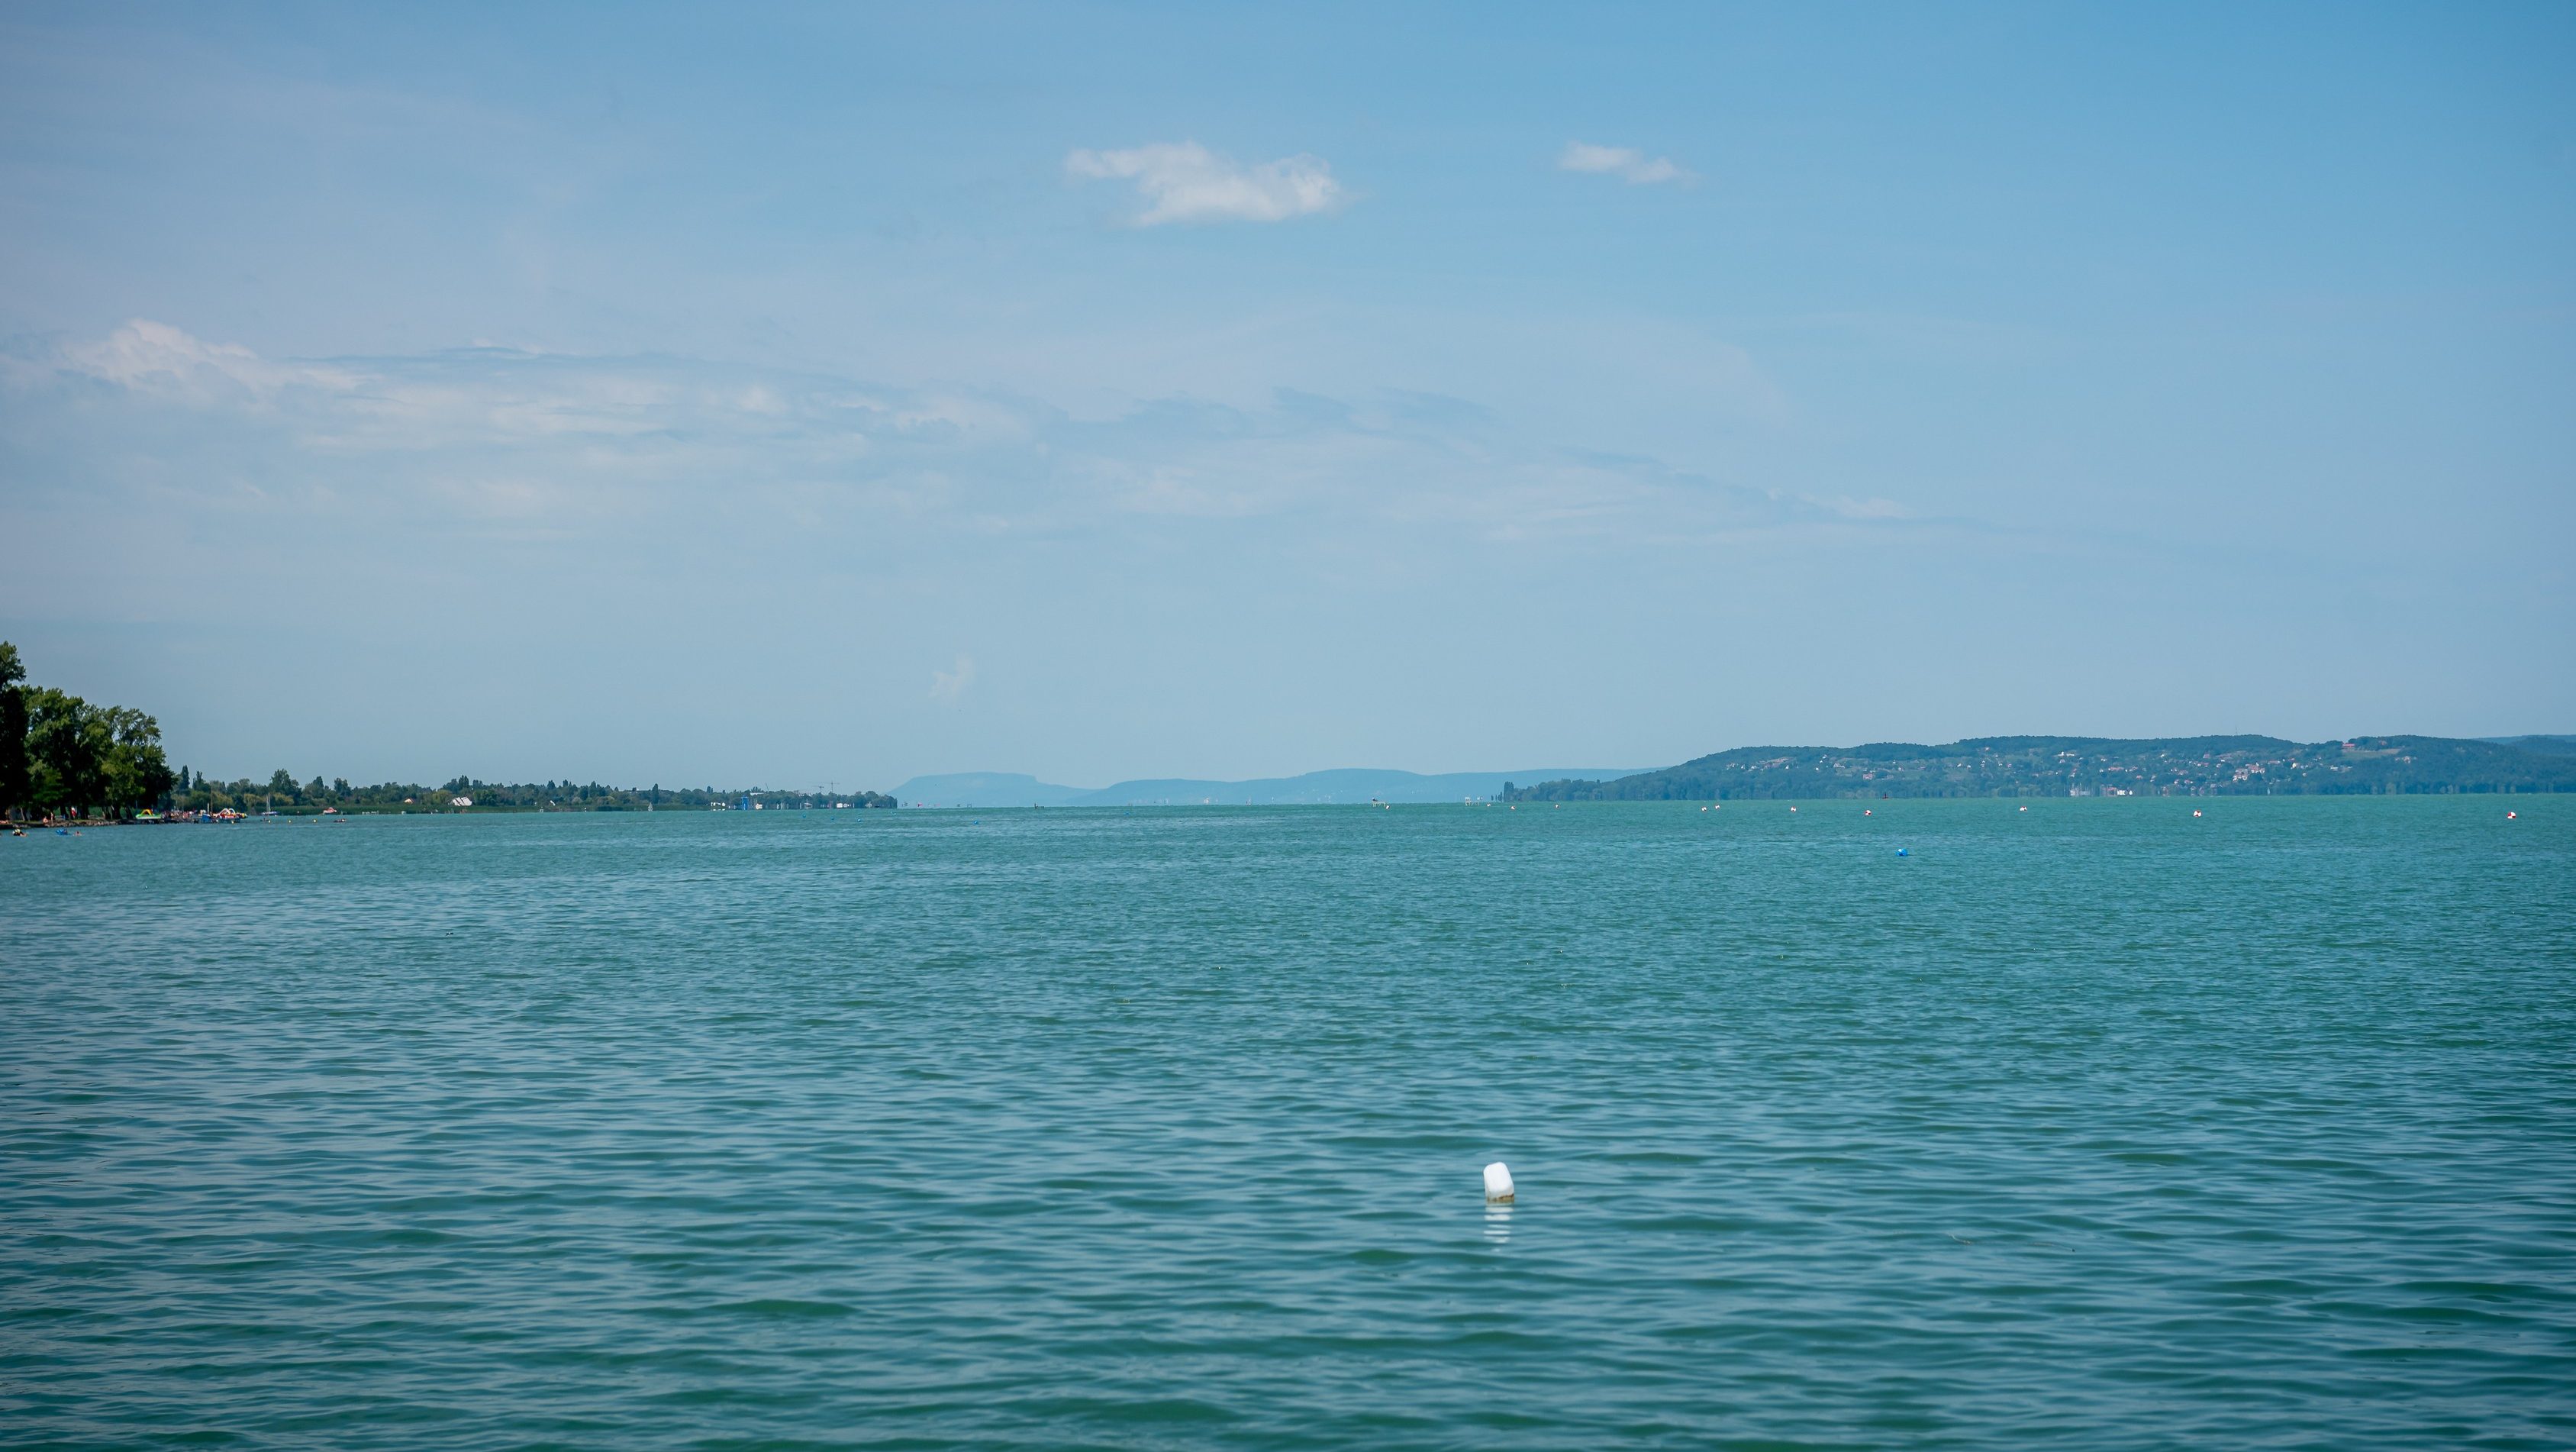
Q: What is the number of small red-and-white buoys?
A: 11